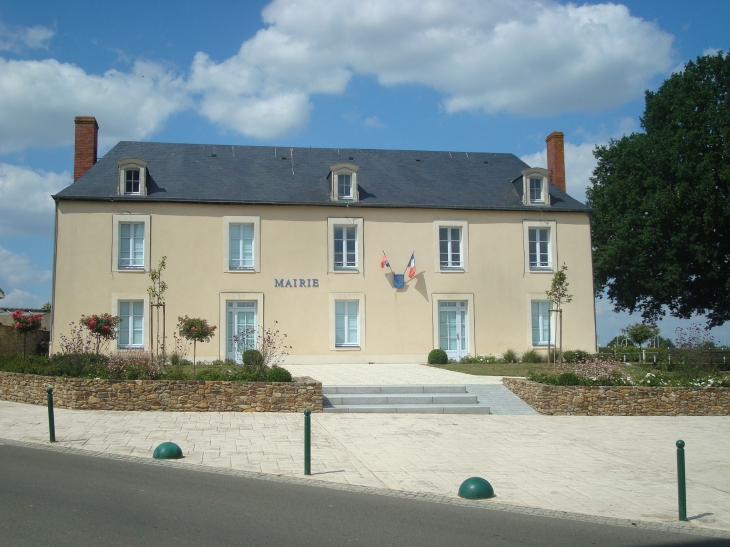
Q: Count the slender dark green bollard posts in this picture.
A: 3